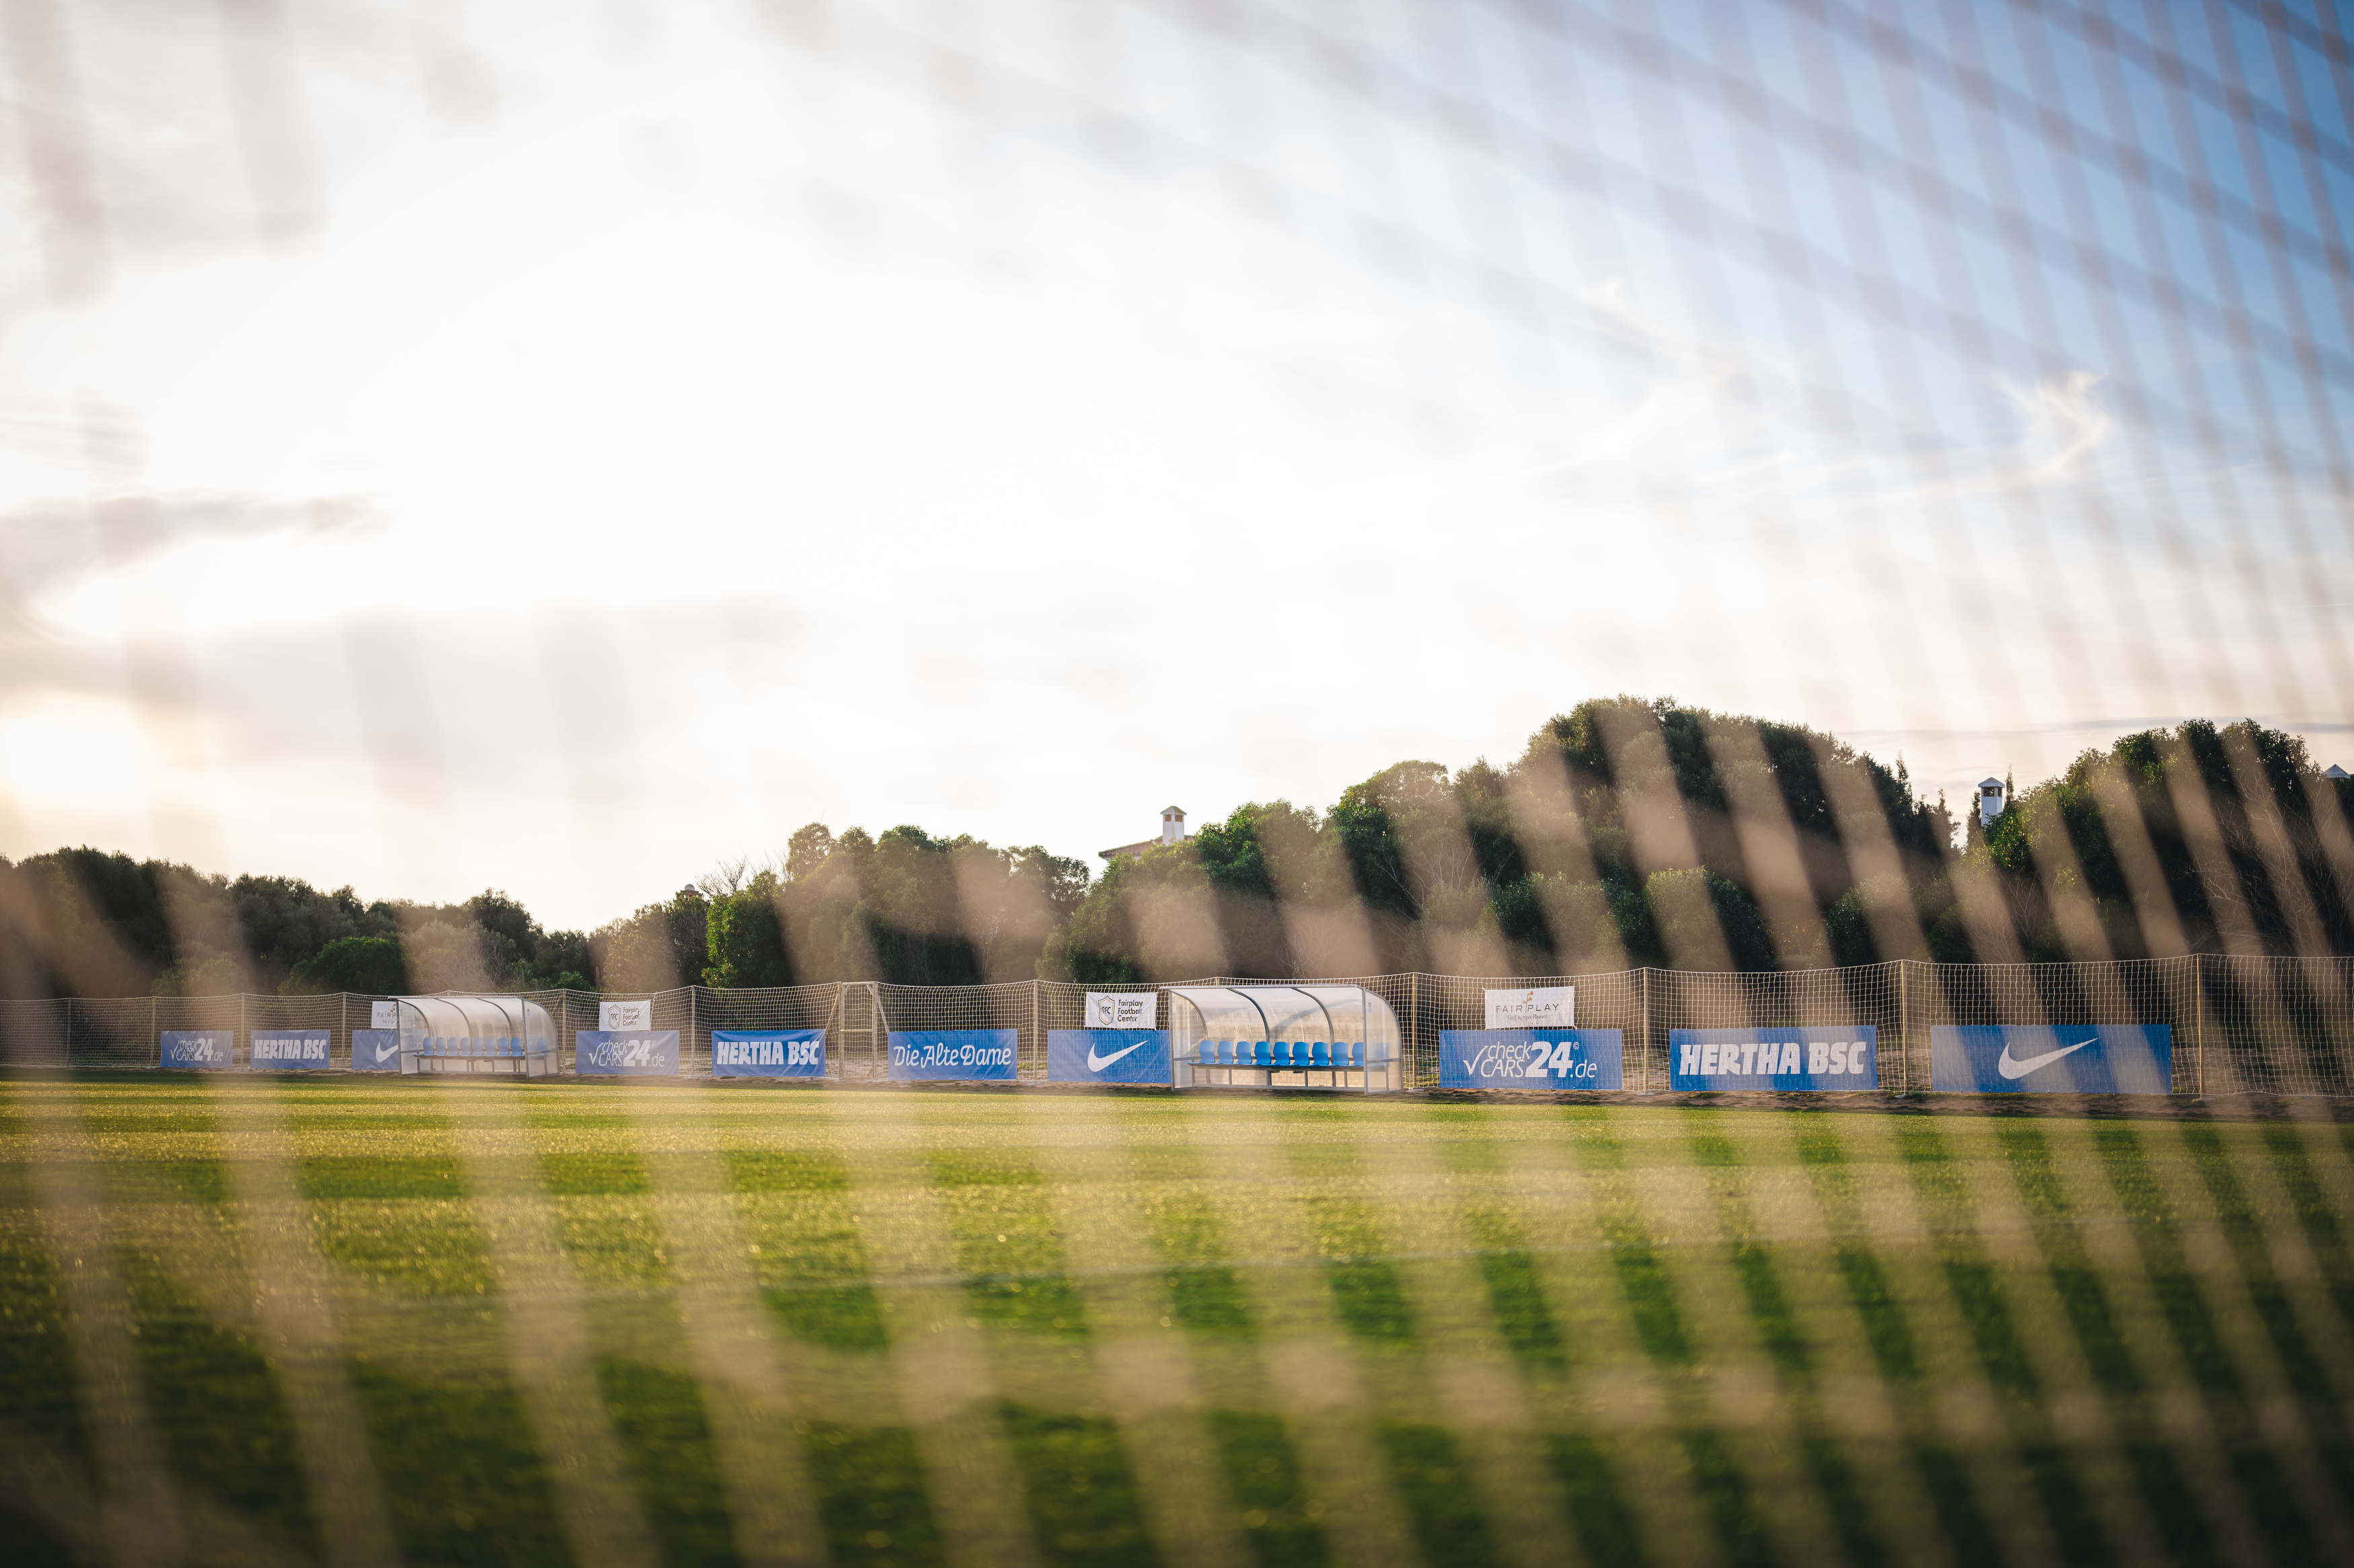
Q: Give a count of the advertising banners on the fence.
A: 14